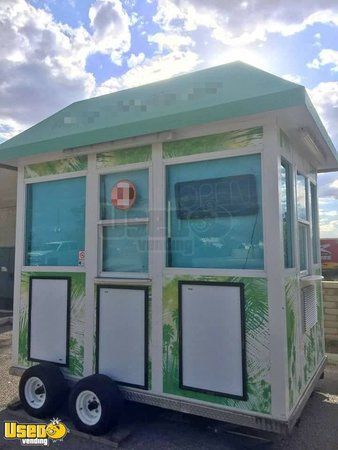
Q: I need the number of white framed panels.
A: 3